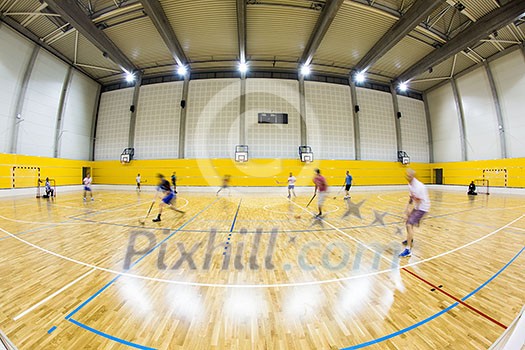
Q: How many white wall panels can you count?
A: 13